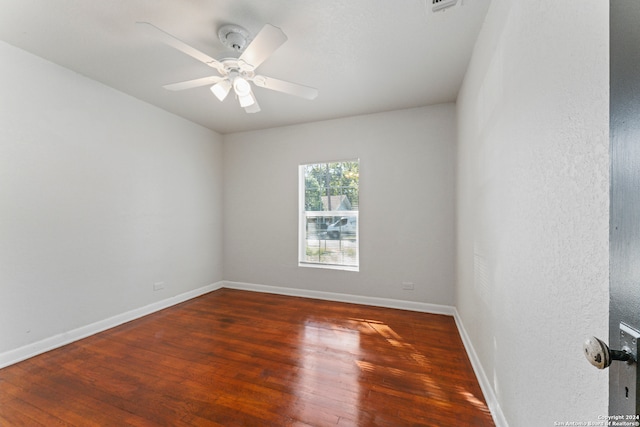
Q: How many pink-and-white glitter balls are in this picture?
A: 0